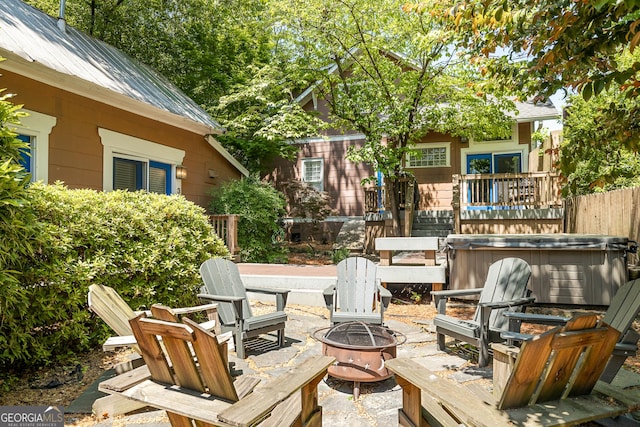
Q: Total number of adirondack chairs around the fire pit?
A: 7